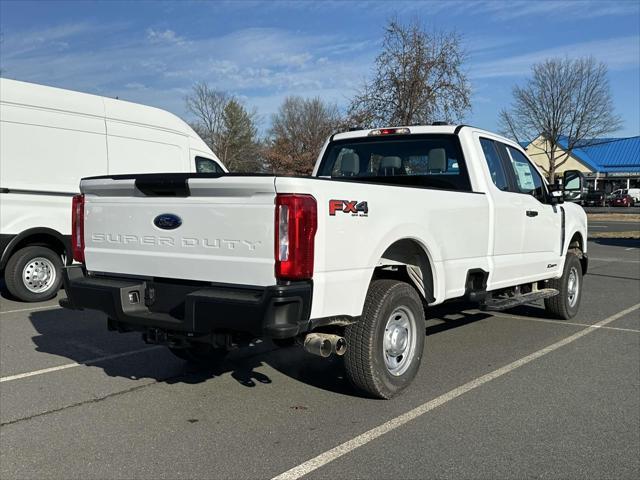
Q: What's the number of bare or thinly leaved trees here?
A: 4